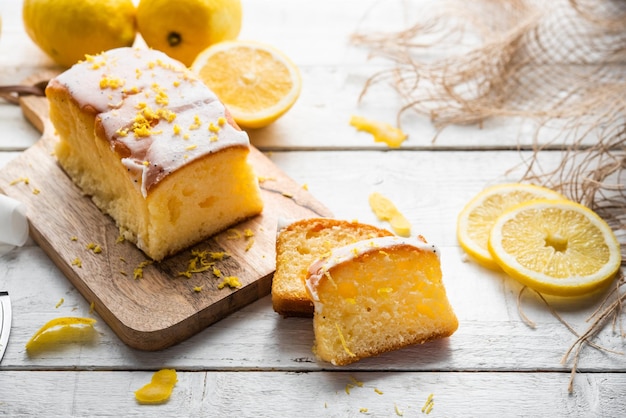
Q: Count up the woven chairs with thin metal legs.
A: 0